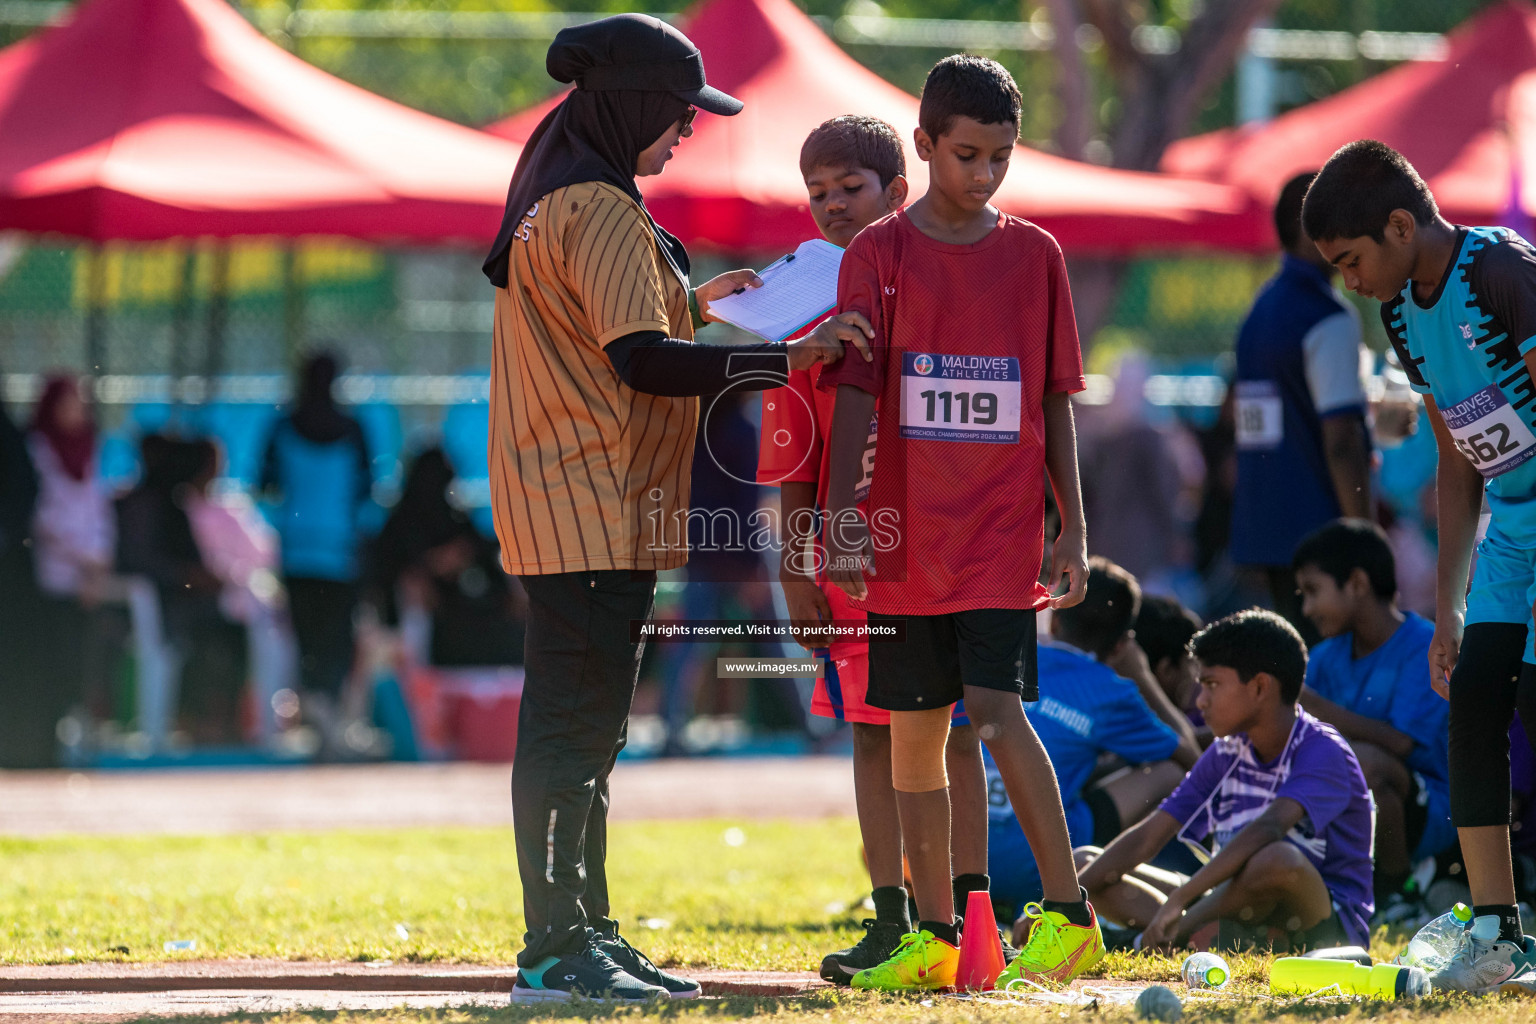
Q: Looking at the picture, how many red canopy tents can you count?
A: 3